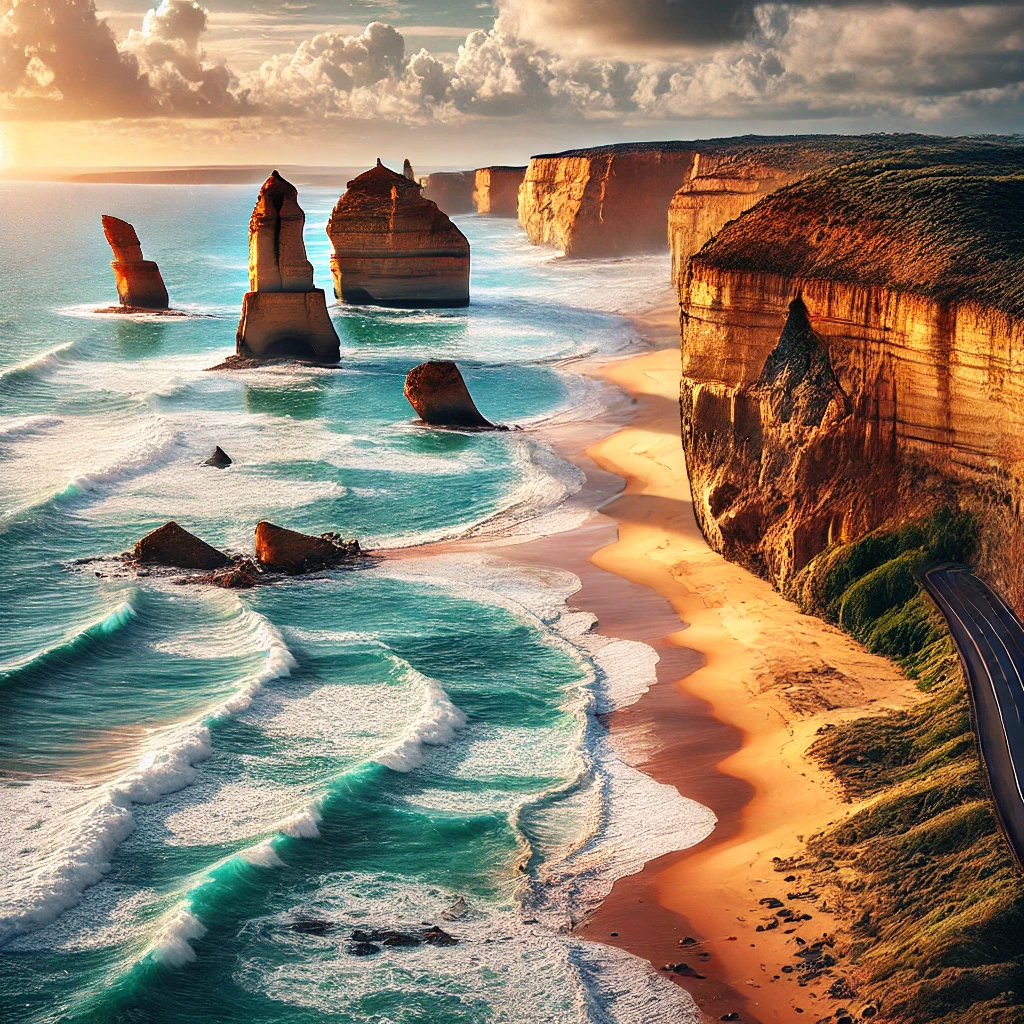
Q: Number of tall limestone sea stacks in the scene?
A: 3